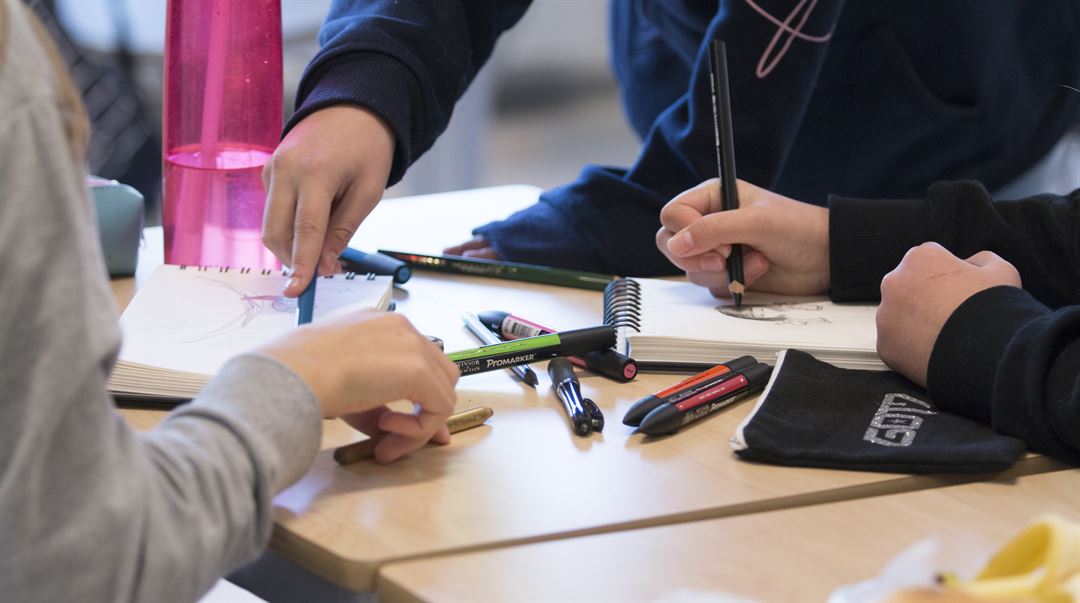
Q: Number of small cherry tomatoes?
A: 0